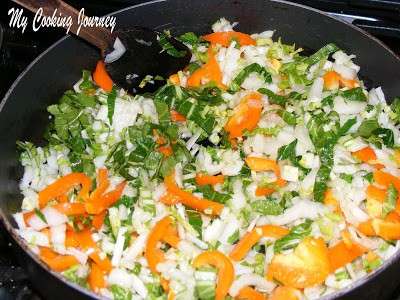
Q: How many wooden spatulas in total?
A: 1